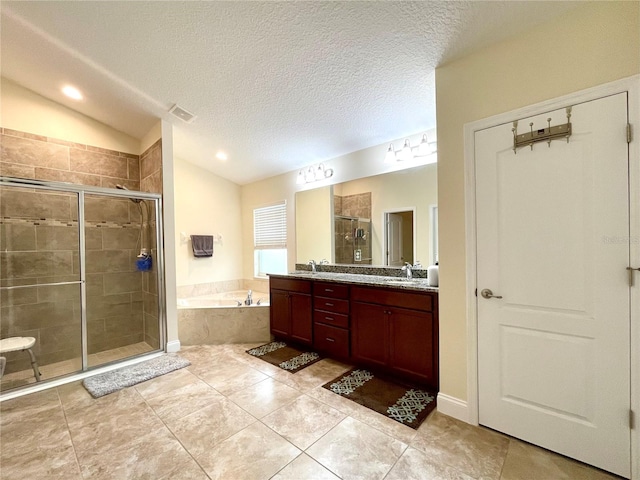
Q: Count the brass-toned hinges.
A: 3